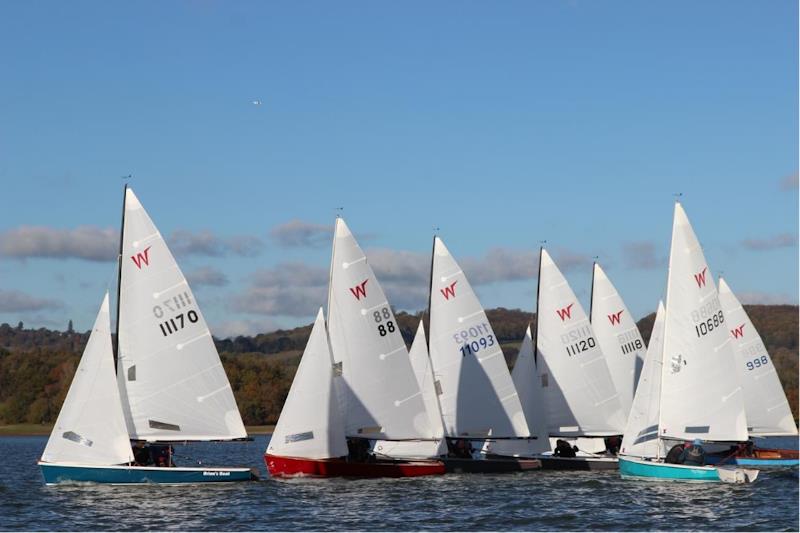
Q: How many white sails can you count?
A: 12